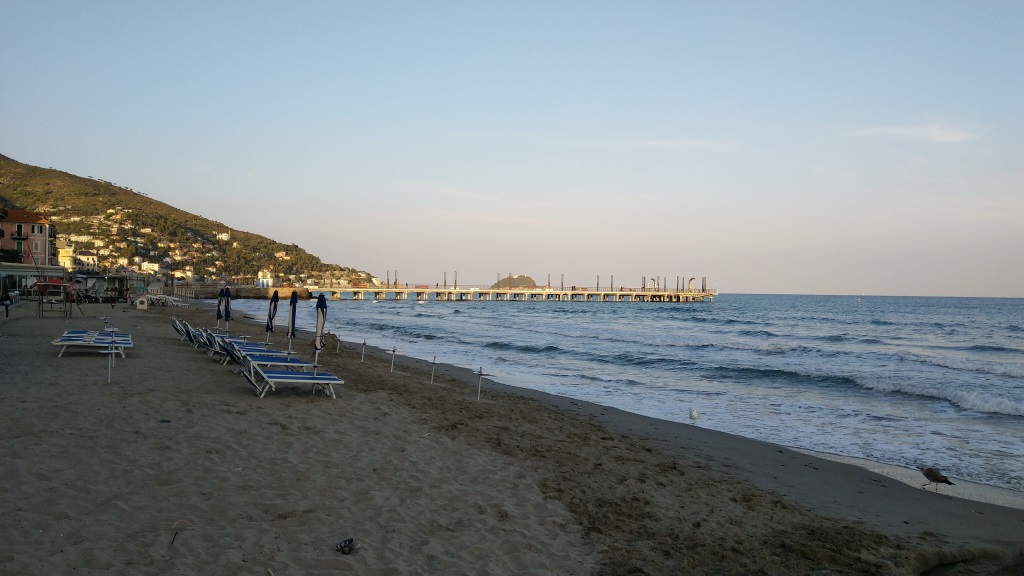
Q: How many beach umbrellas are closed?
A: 5